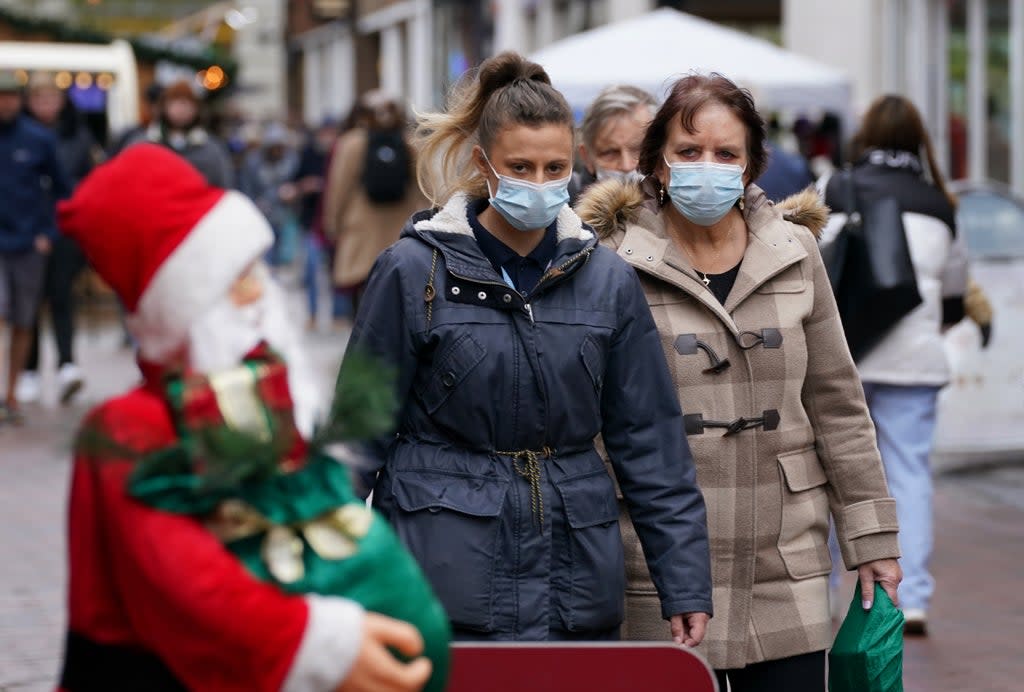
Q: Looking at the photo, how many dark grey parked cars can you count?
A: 0